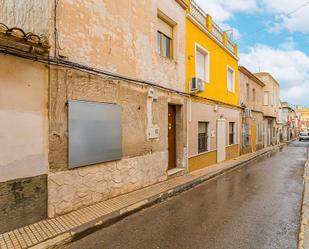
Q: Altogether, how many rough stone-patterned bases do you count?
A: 1